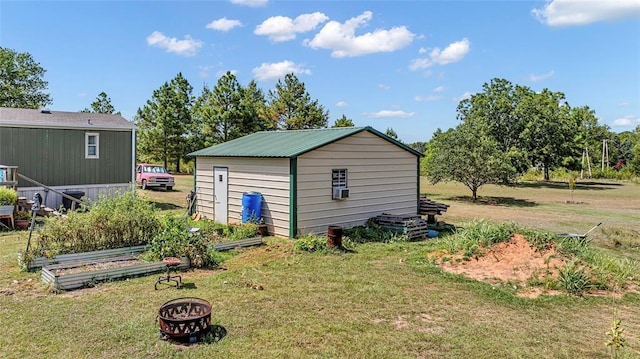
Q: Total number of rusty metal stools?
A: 1